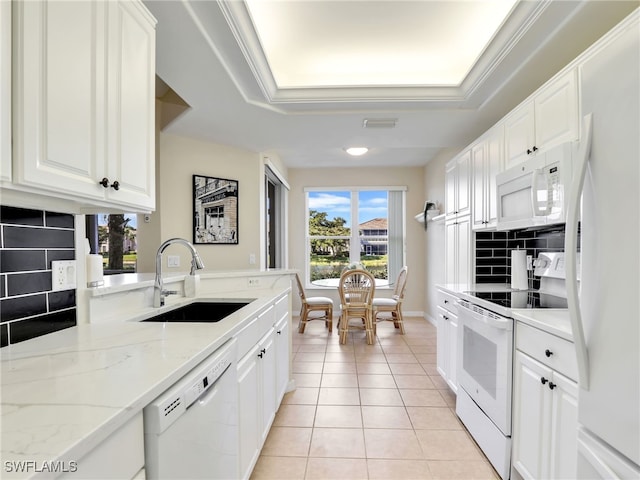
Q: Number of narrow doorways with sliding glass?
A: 1